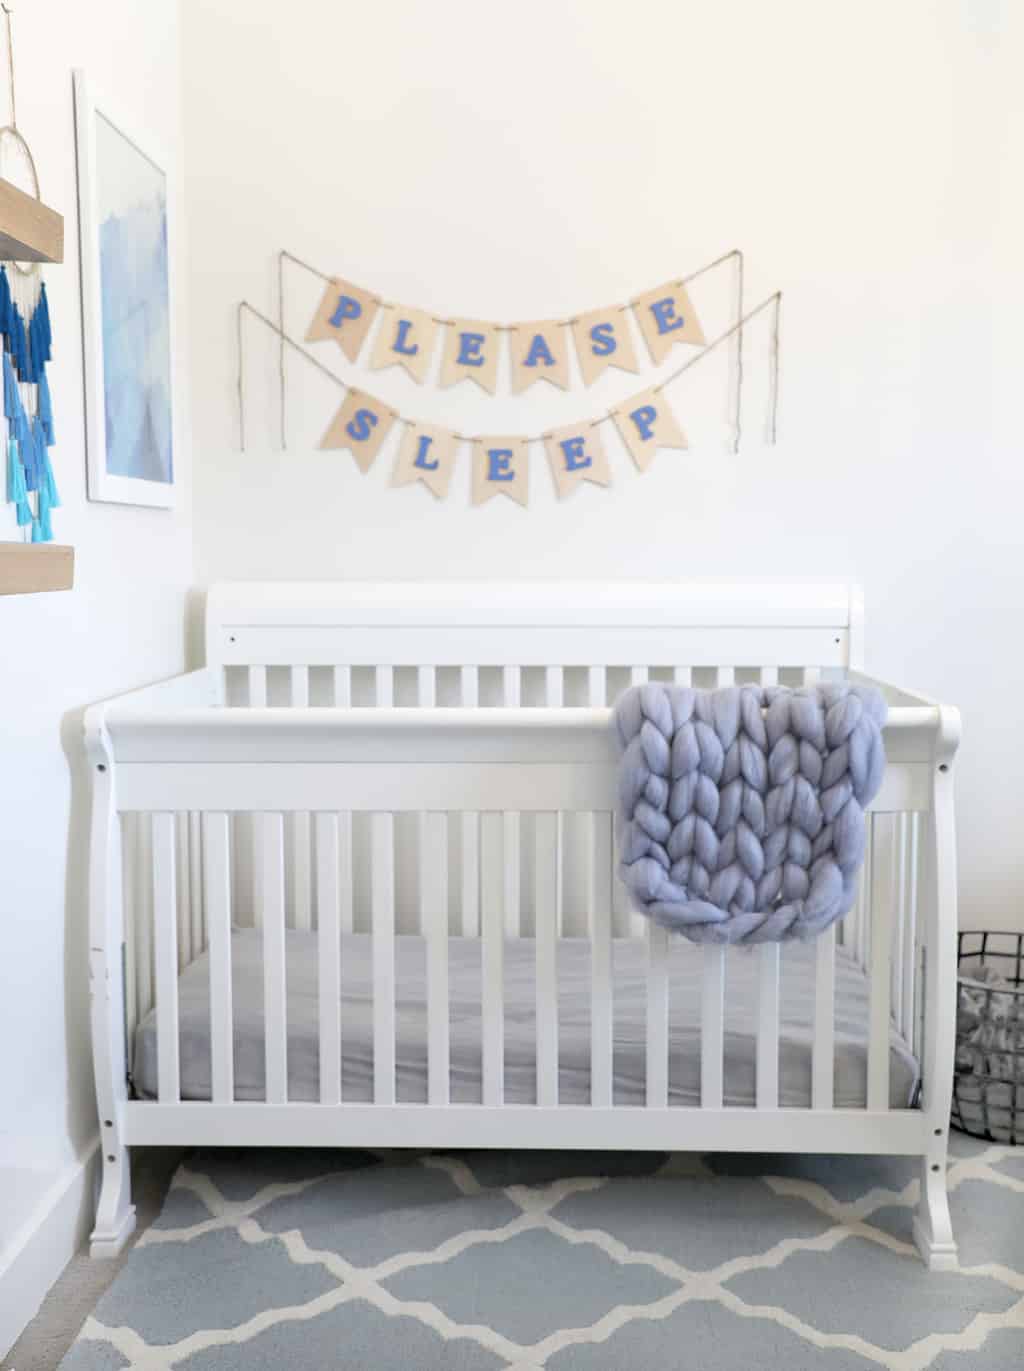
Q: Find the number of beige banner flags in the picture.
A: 11